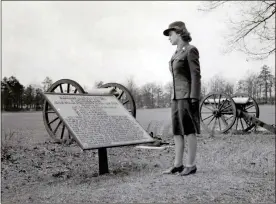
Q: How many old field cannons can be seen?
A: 2